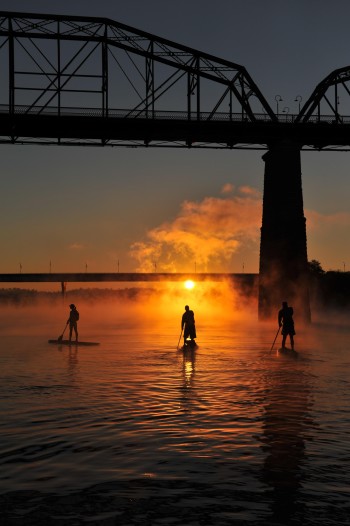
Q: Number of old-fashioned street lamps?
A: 3